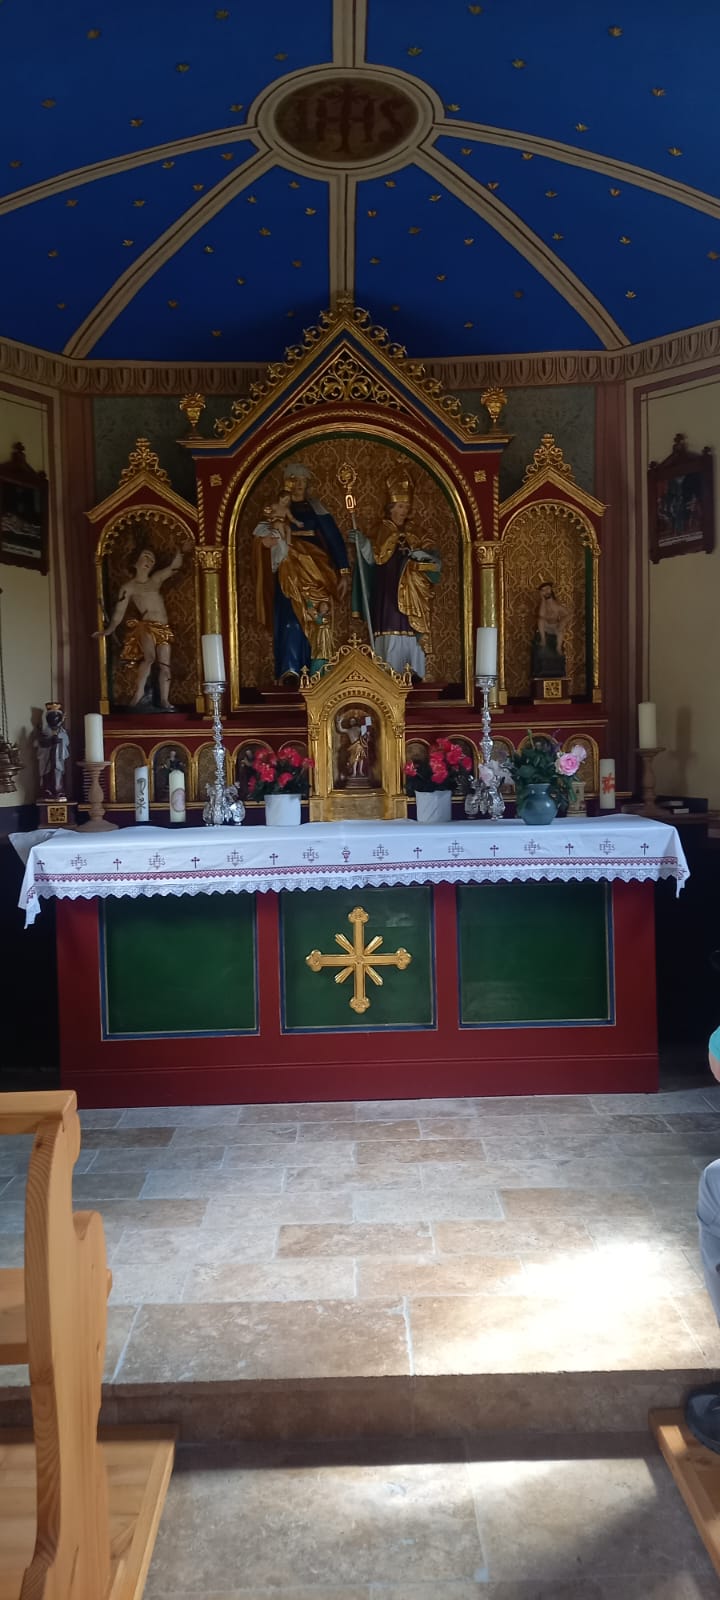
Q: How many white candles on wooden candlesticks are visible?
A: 2